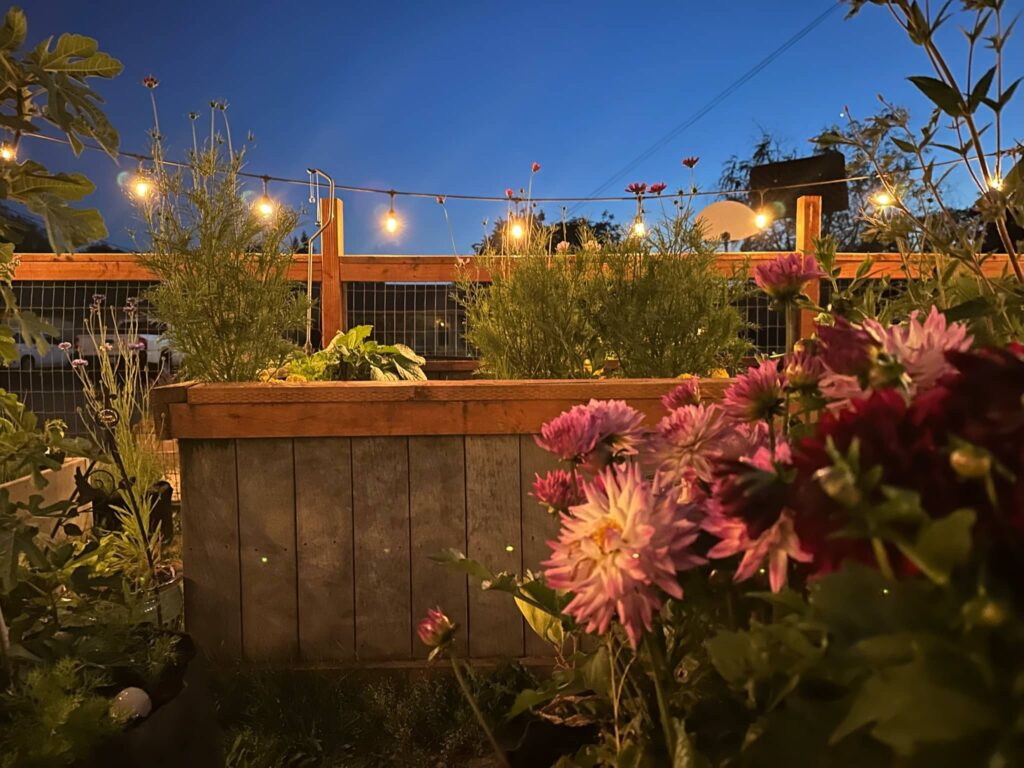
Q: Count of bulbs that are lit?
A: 9